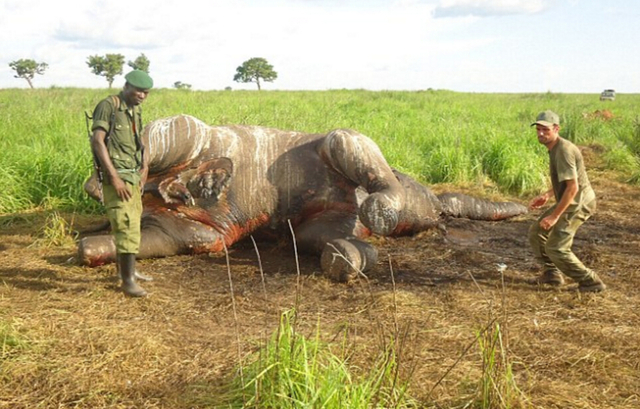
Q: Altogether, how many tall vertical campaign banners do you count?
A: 0